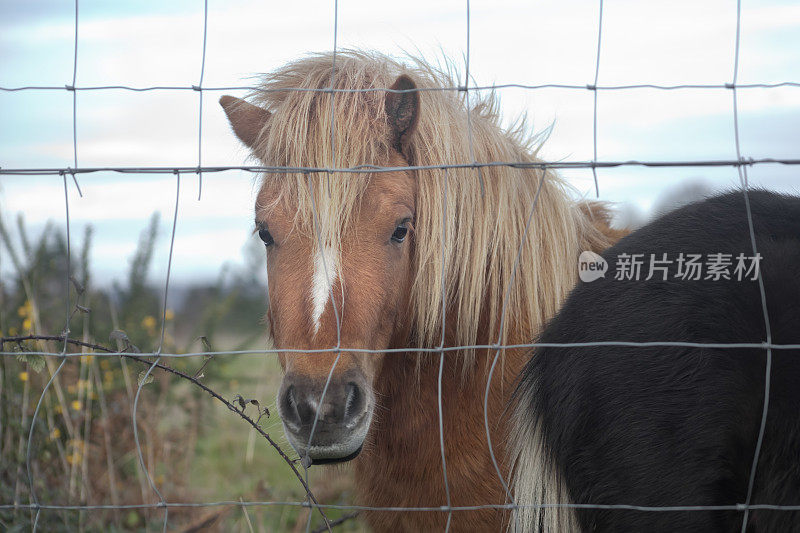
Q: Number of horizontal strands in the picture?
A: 4